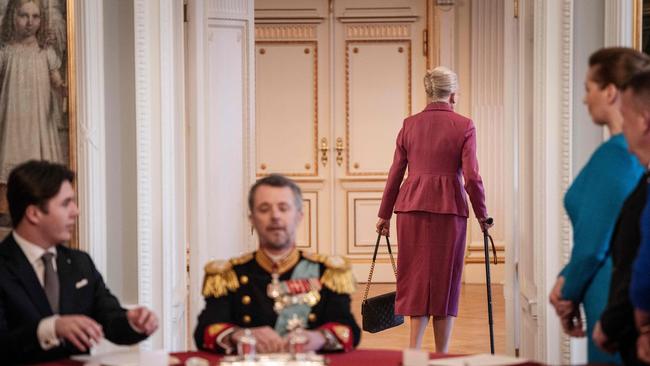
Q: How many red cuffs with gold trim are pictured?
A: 2